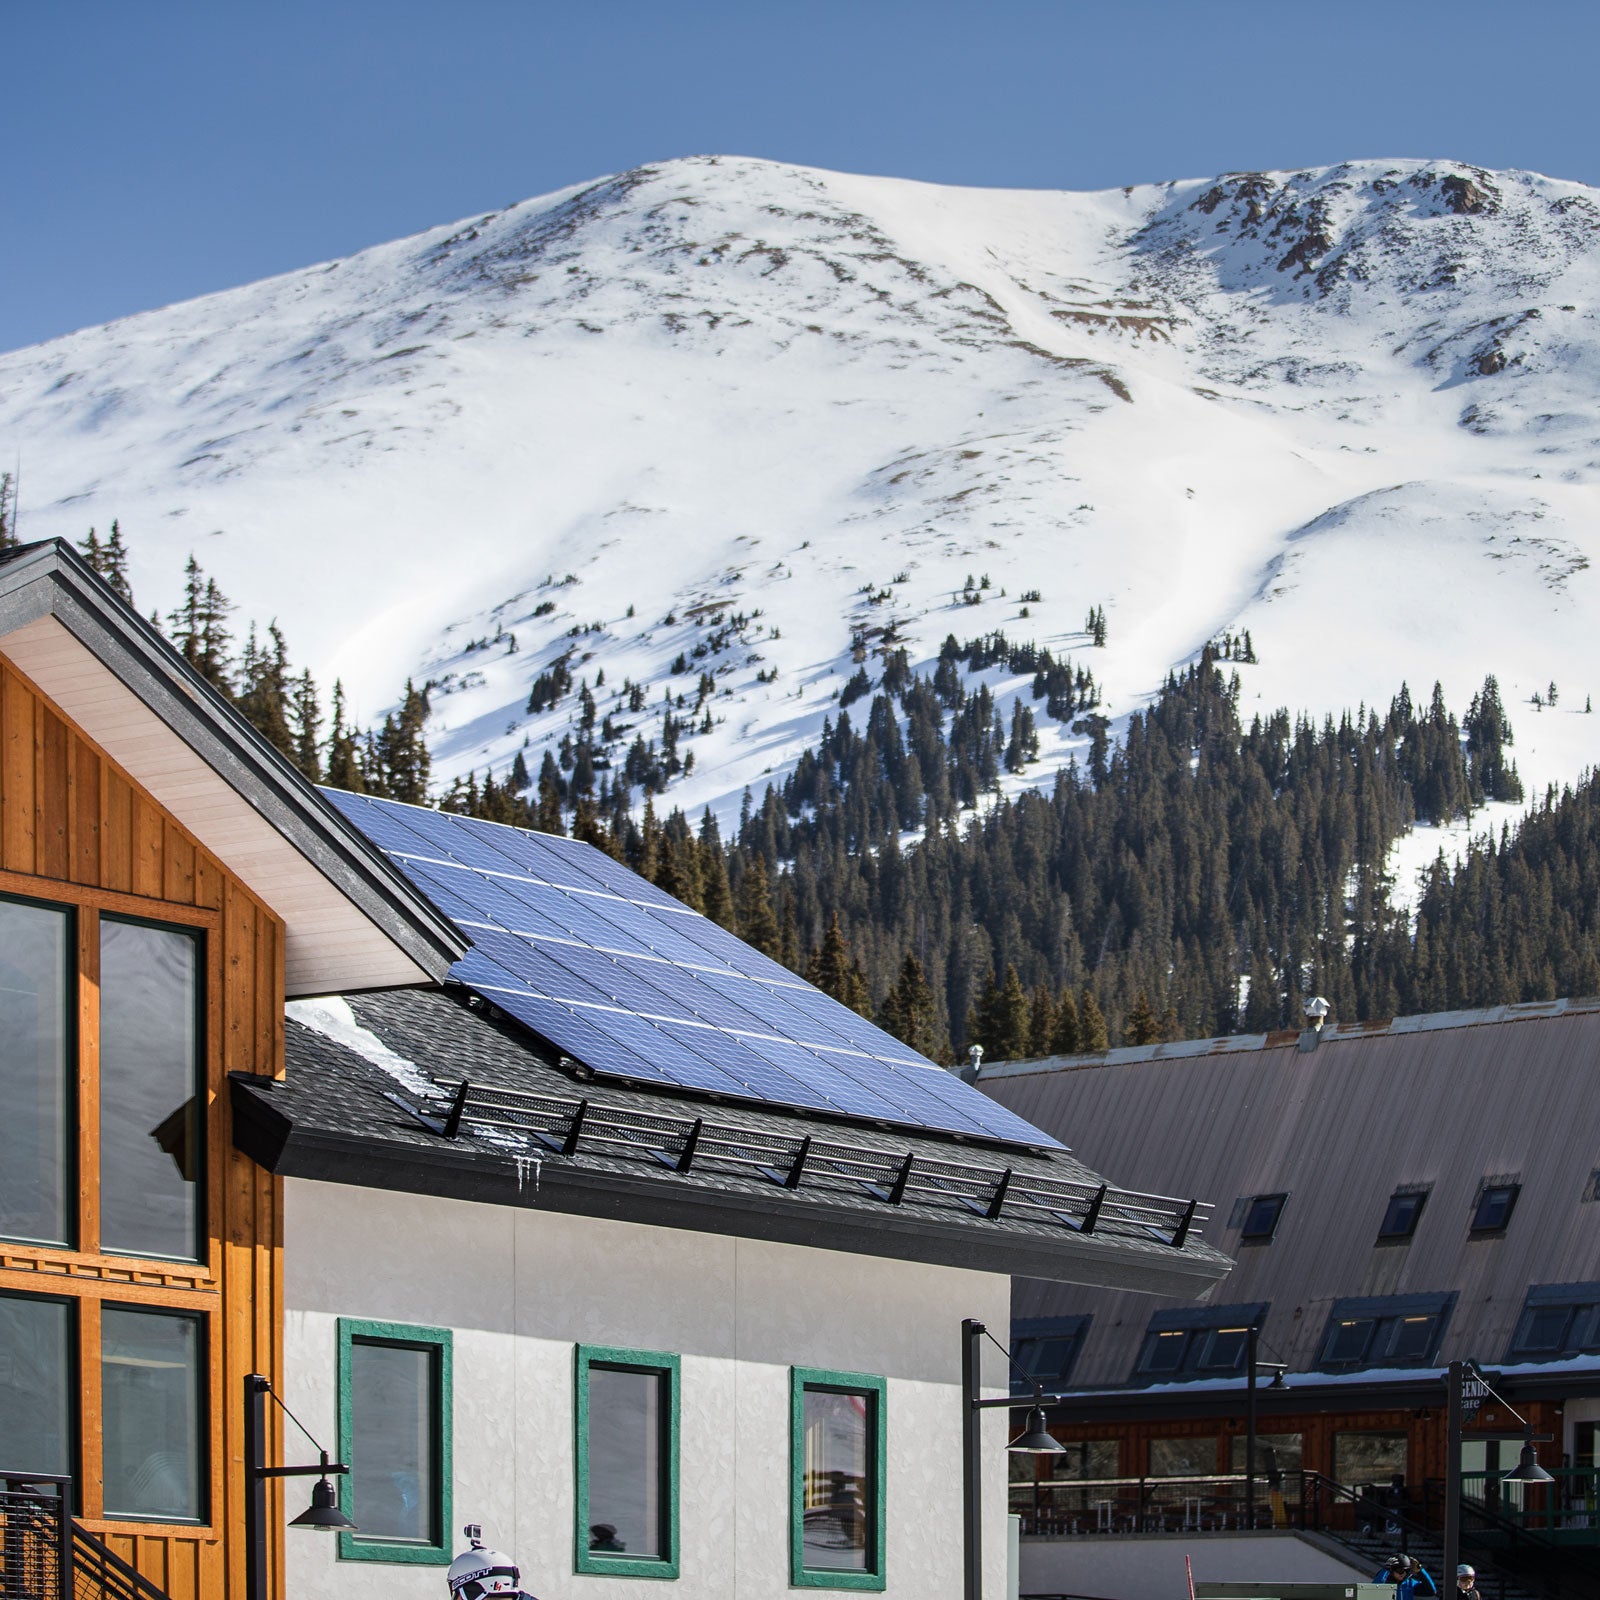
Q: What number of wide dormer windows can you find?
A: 4